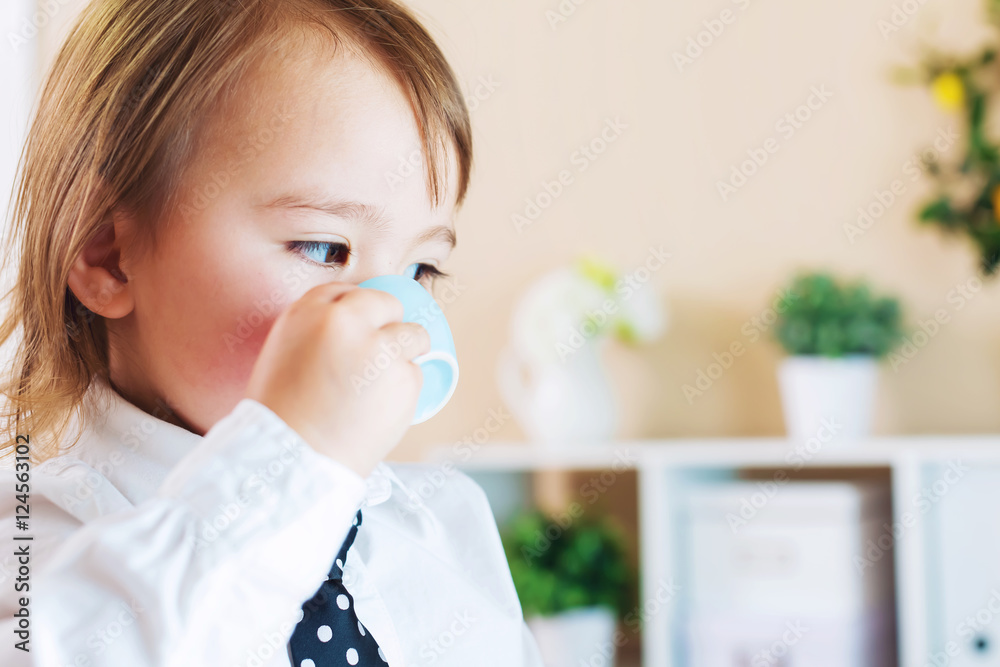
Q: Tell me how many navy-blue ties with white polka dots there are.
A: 1